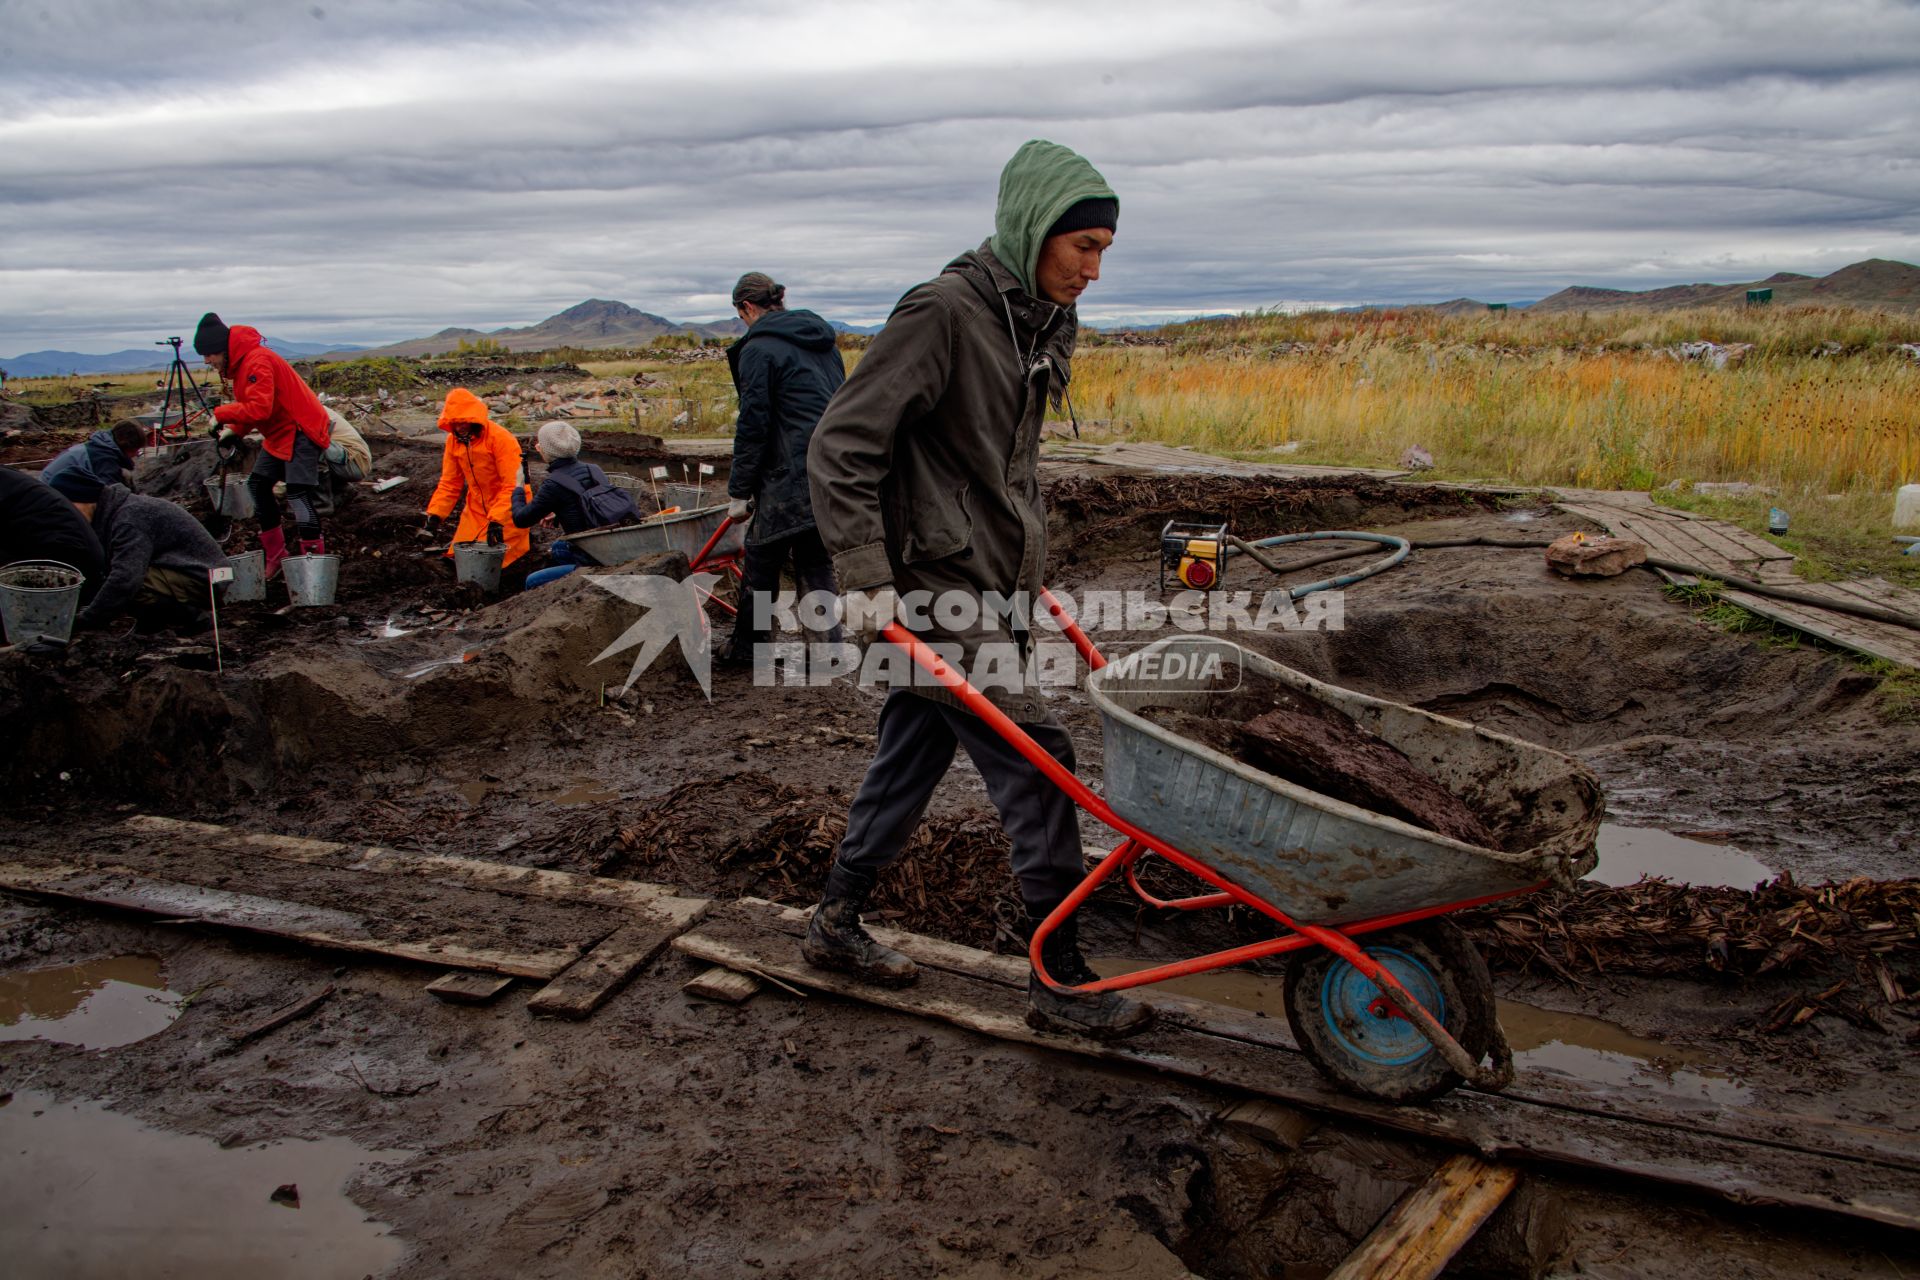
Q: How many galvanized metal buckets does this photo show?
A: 7